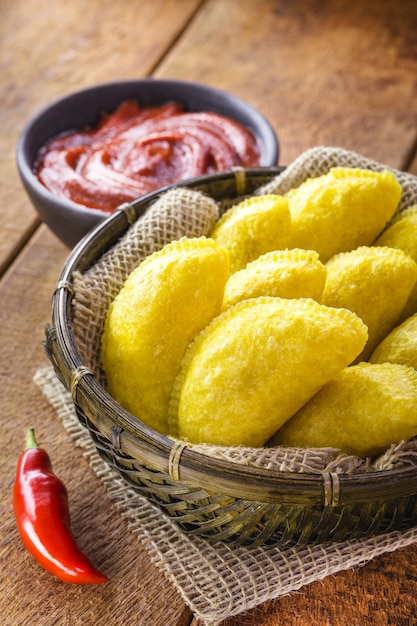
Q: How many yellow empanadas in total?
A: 9